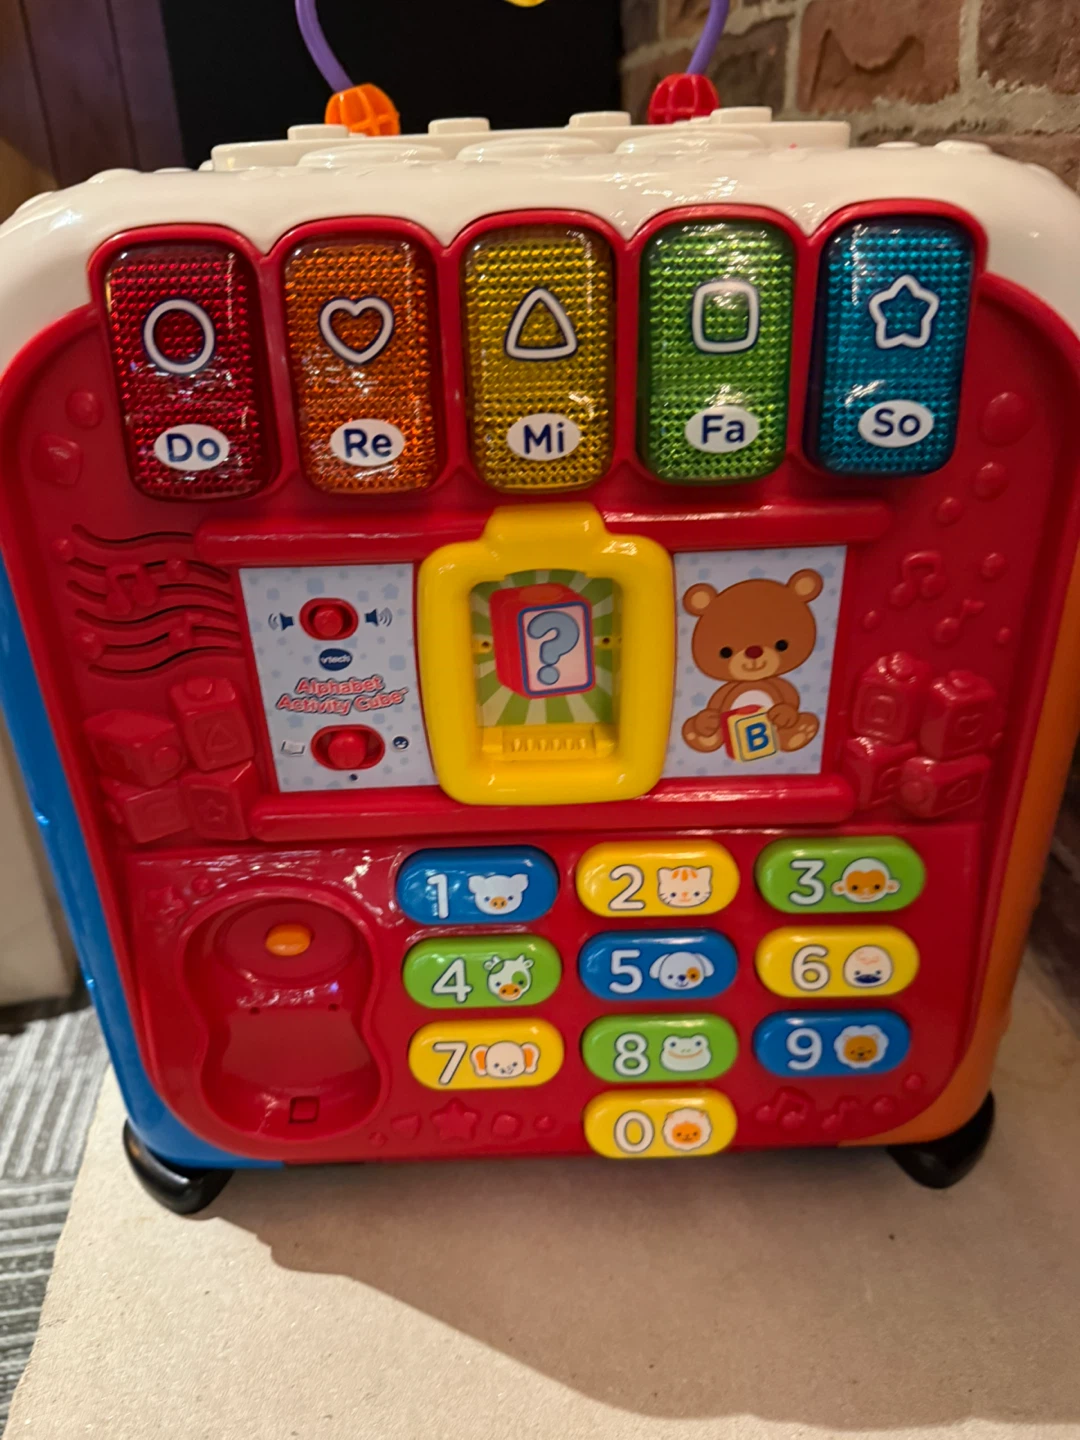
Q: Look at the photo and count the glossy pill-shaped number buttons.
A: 10